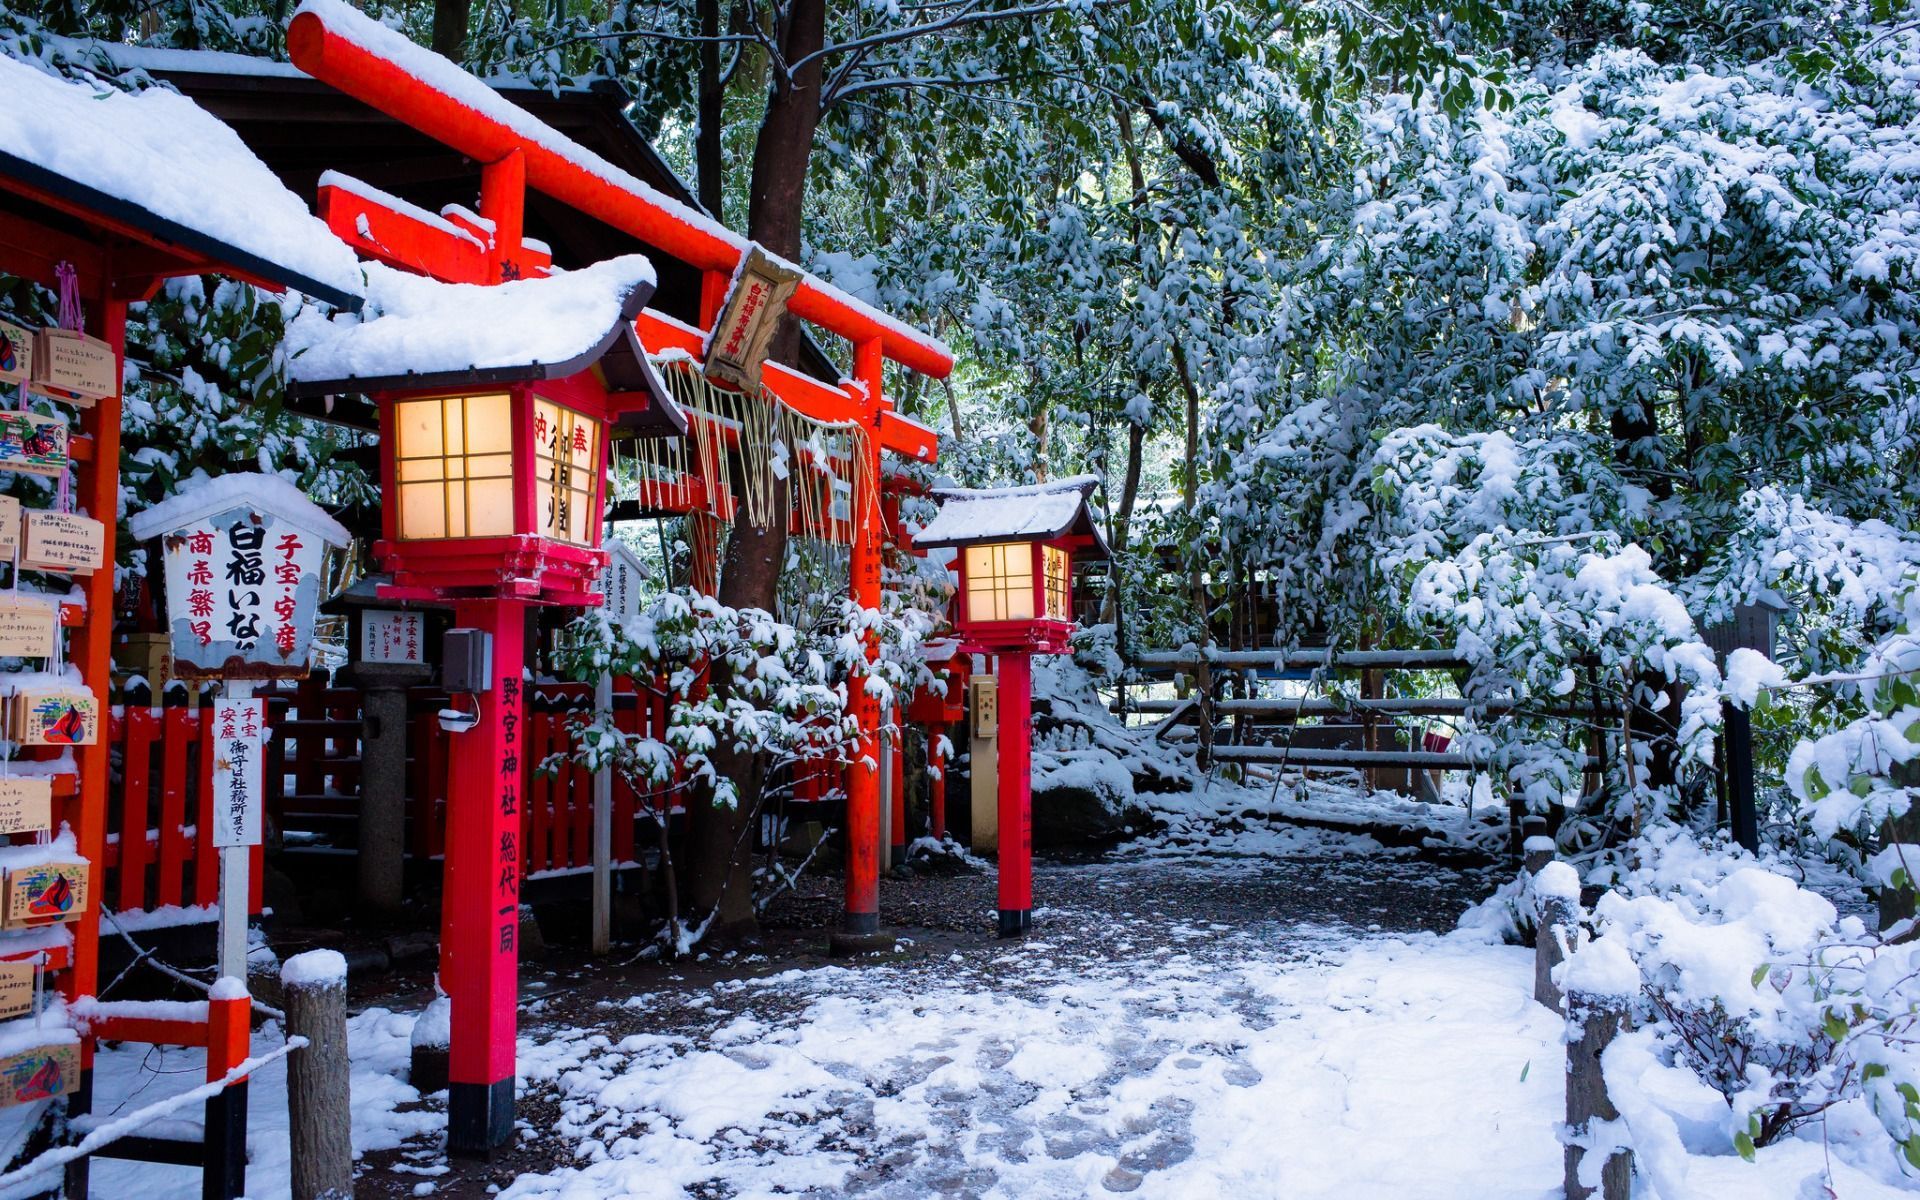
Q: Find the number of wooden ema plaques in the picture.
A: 11